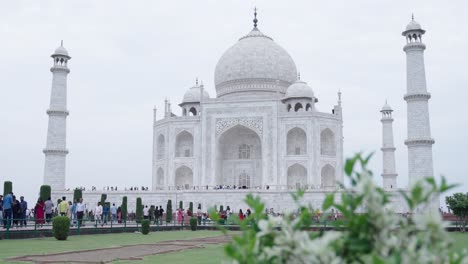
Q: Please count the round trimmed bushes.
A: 3